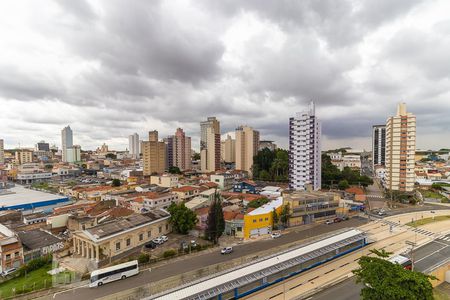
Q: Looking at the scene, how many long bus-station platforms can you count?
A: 1